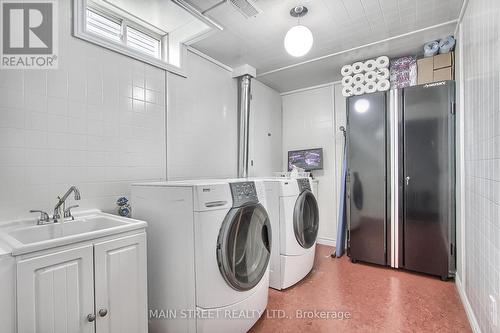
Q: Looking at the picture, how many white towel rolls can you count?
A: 12